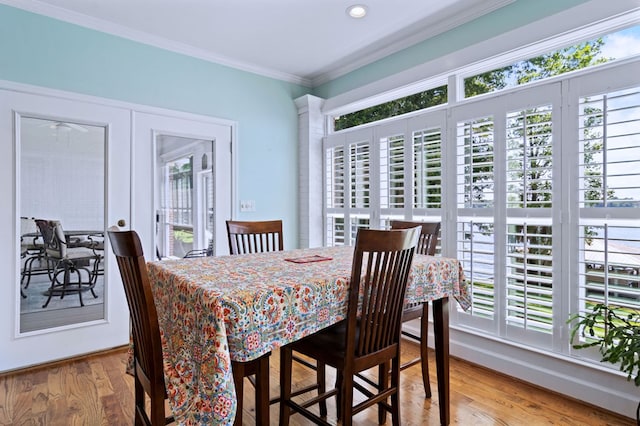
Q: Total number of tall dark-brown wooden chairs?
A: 4